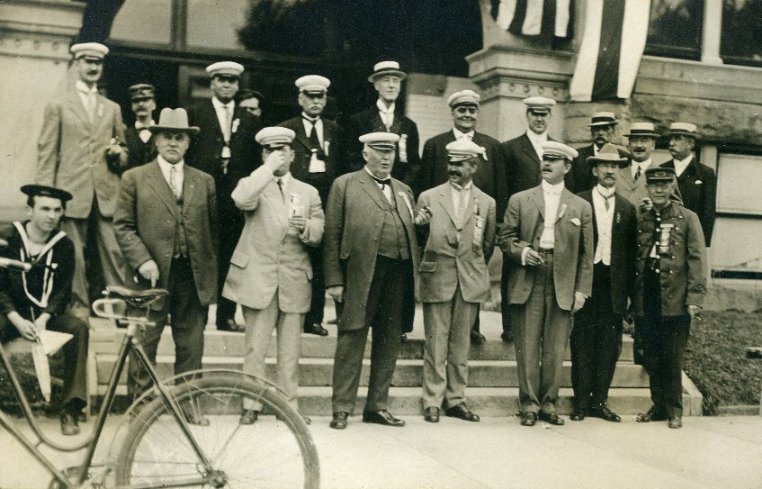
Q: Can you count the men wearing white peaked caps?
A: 9